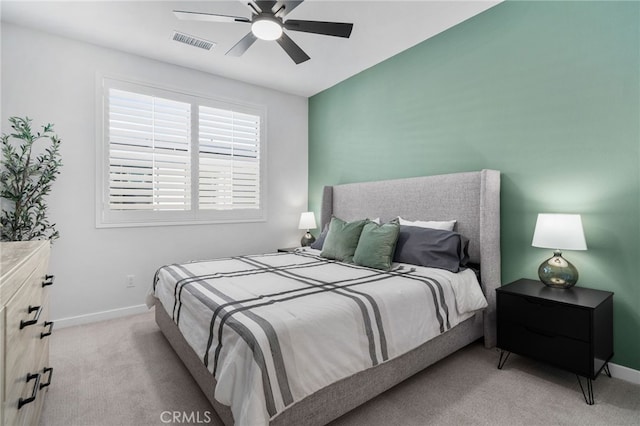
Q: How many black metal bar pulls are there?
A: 5